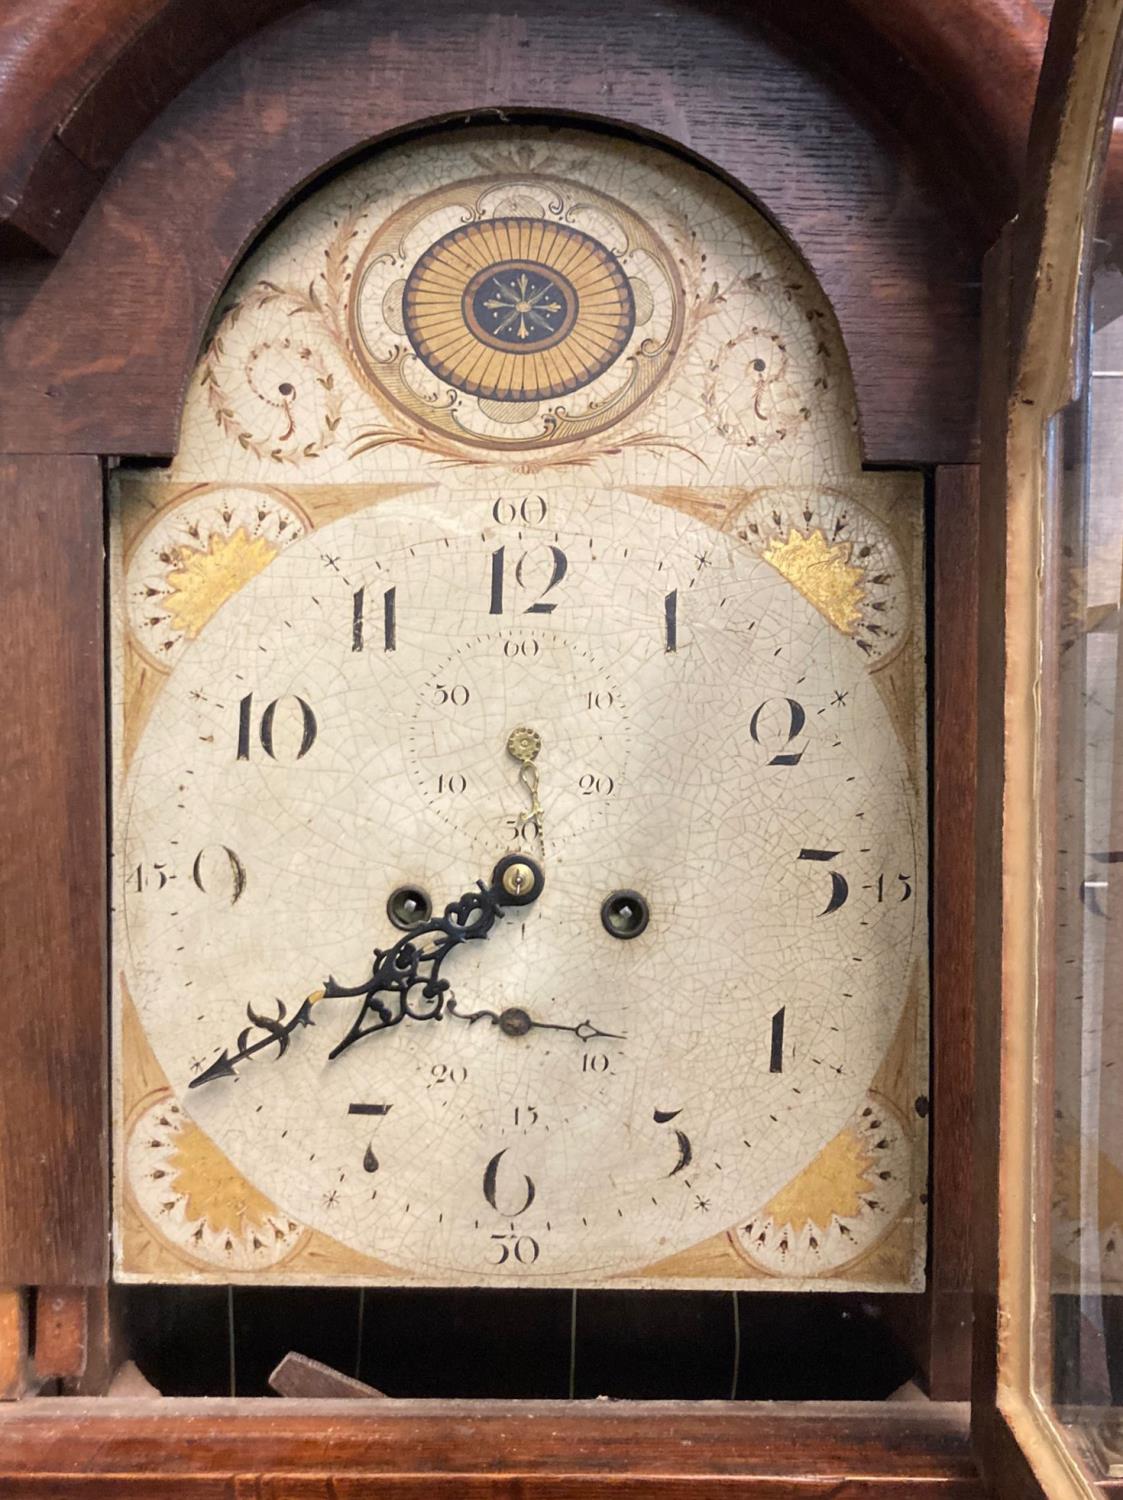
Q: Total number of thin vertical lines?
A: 4